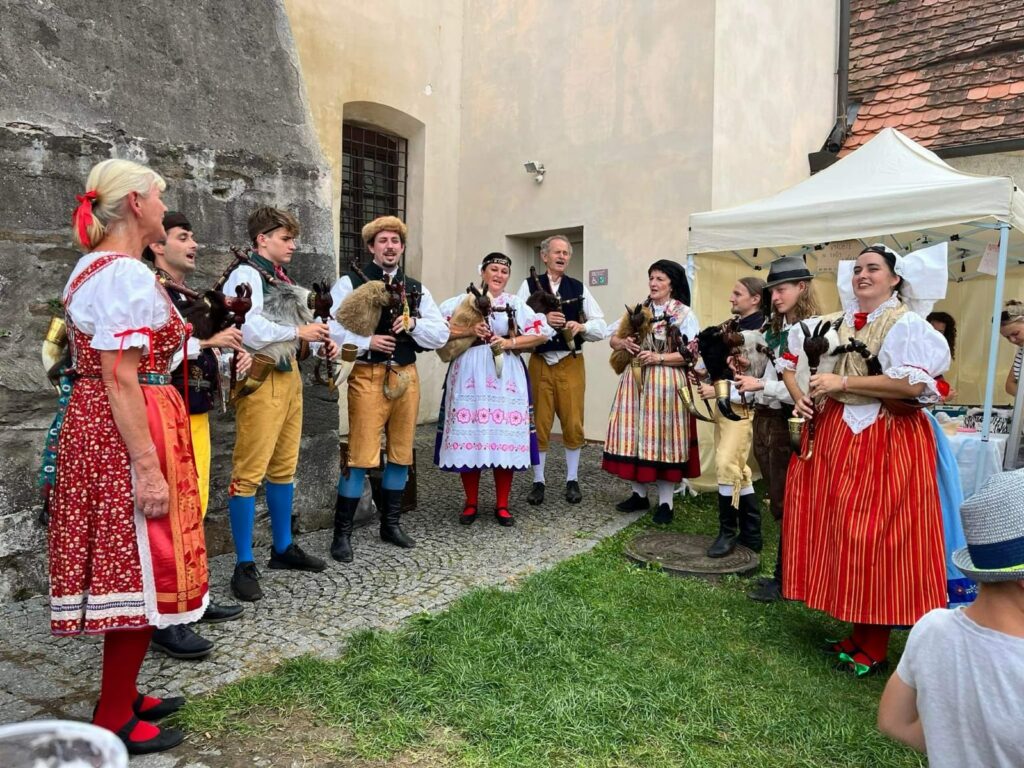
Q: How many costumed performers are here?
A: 10